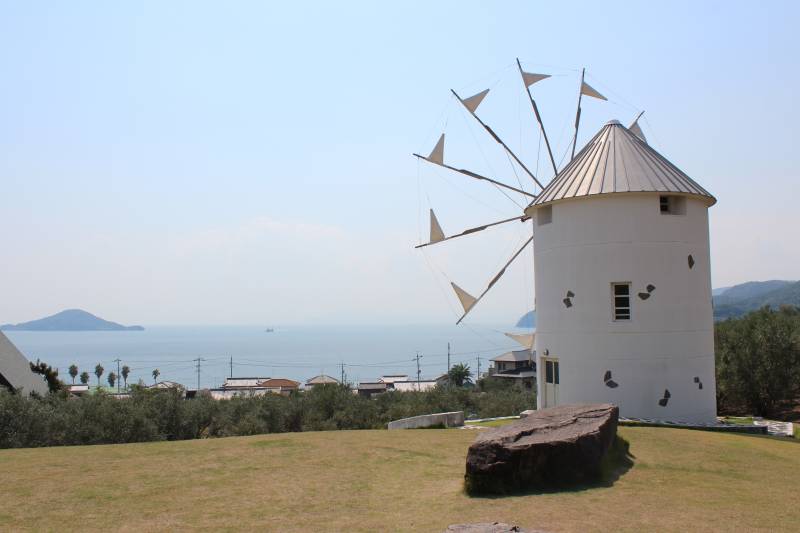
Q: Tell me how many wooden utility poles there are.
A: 7